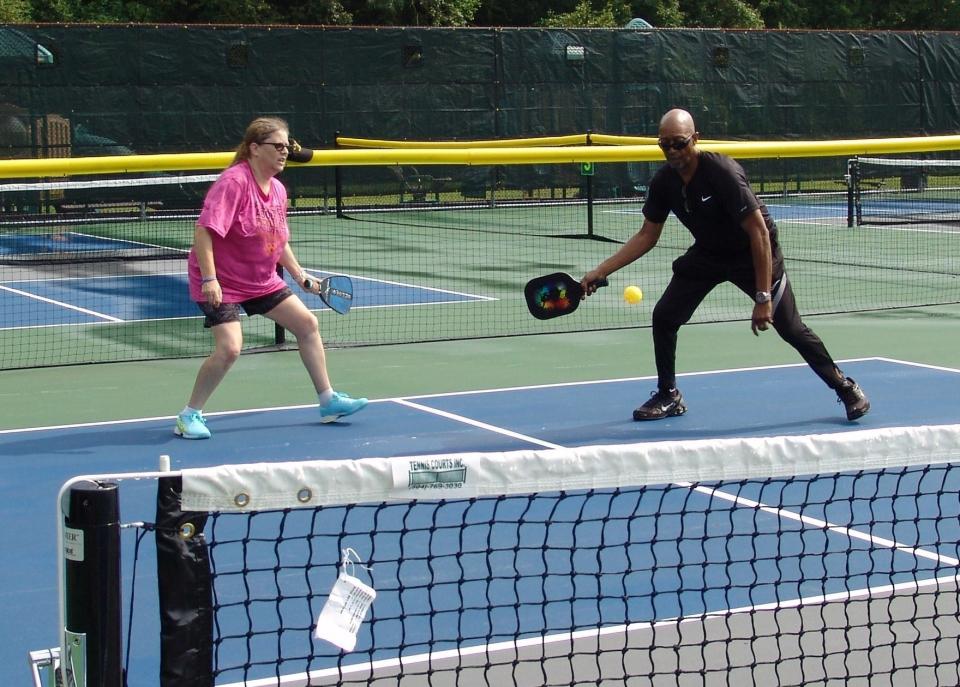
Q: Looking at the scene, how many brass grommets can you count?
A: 3